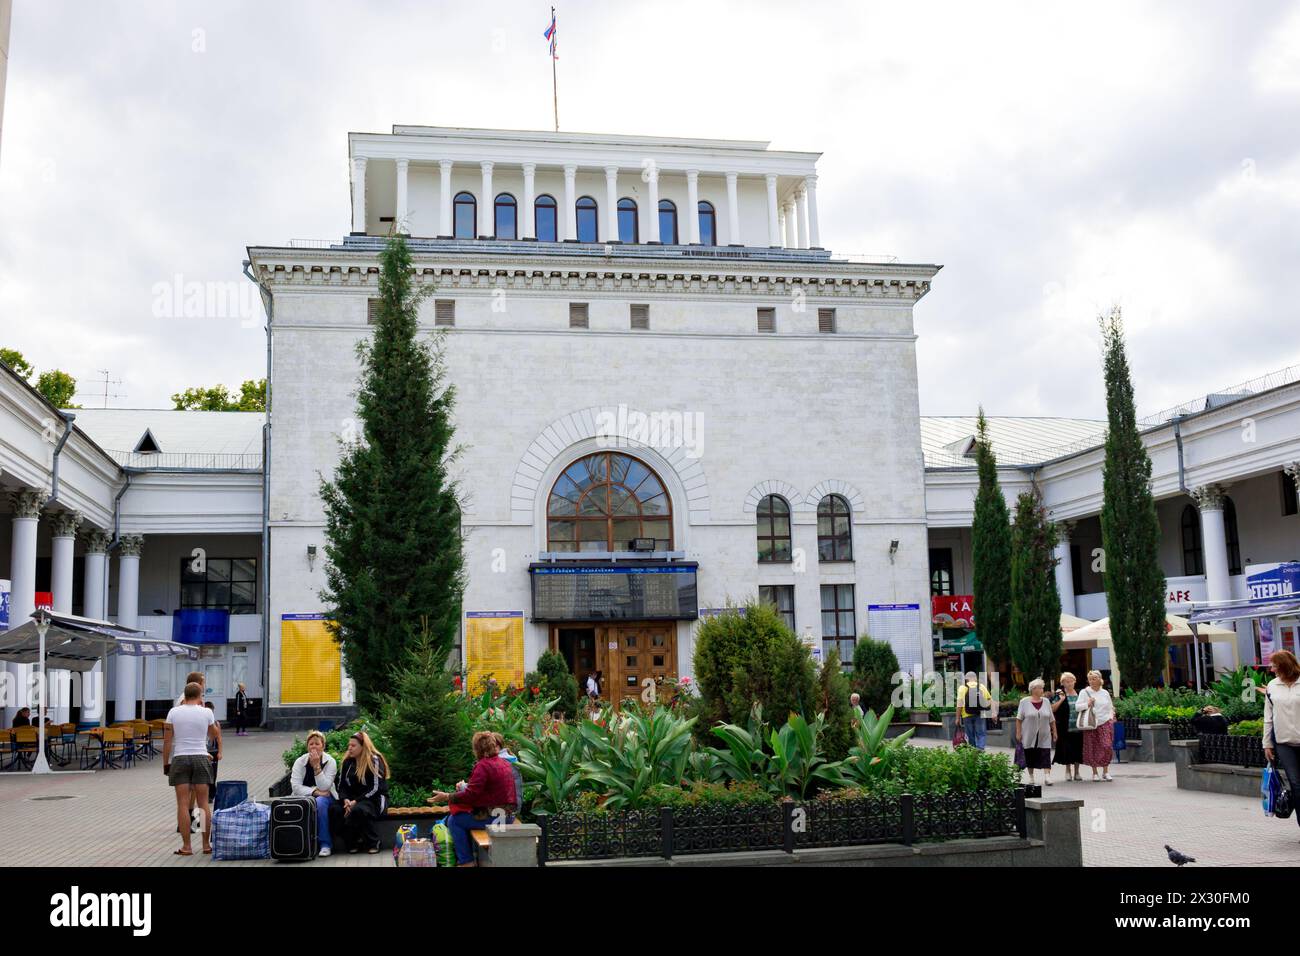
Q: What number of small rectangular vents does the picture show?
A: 6